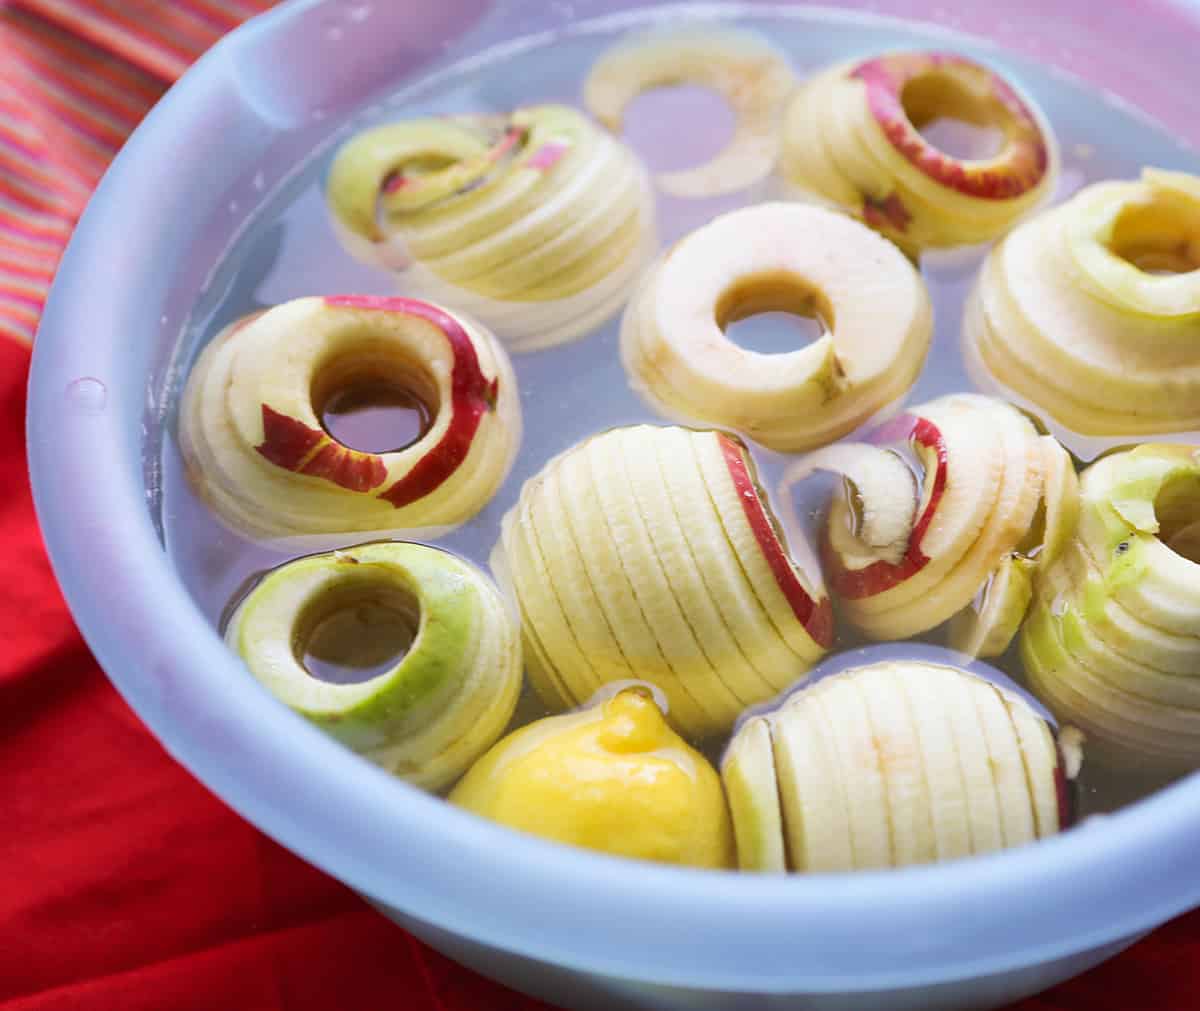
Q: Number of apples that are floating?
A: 10